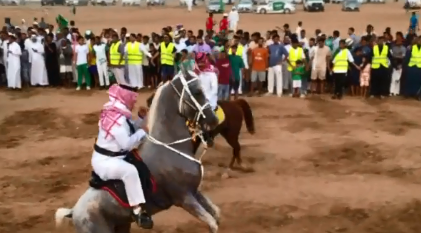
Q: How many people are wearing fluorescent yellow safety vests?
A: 8